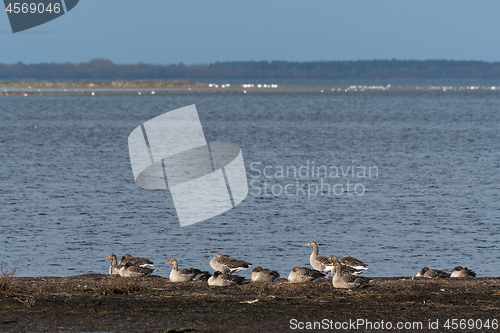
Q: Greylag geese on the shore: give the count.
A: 14